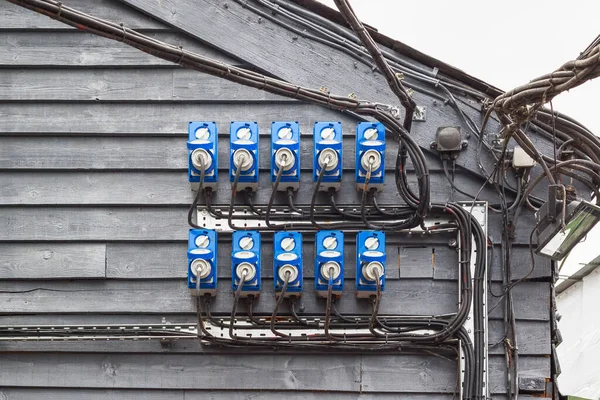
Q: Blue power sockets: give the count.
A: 10